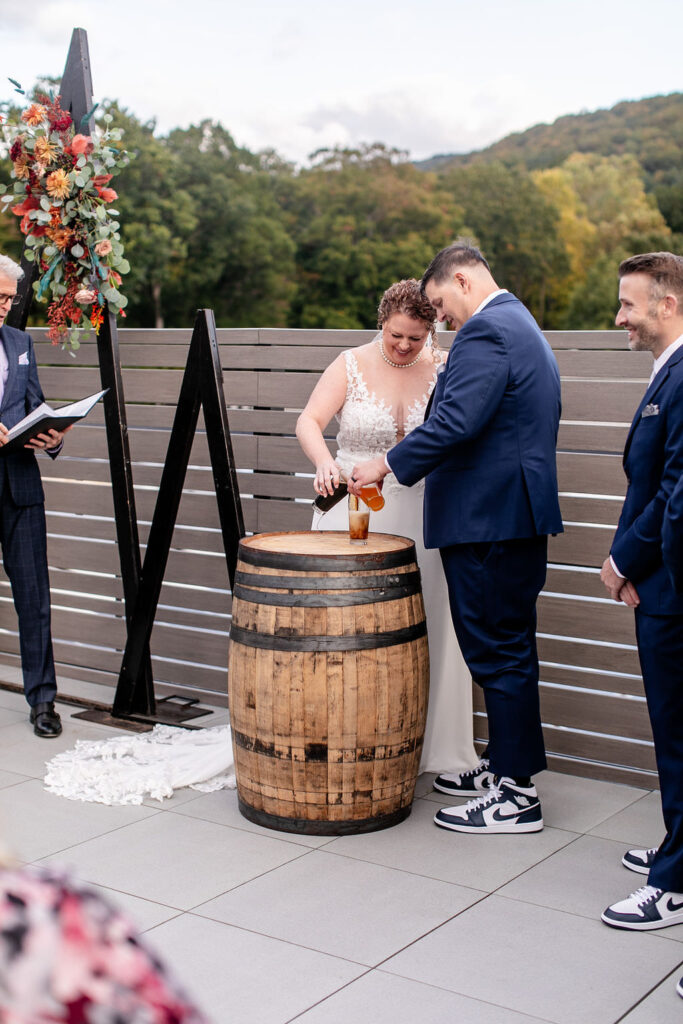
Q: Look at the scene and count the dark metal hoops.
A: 5